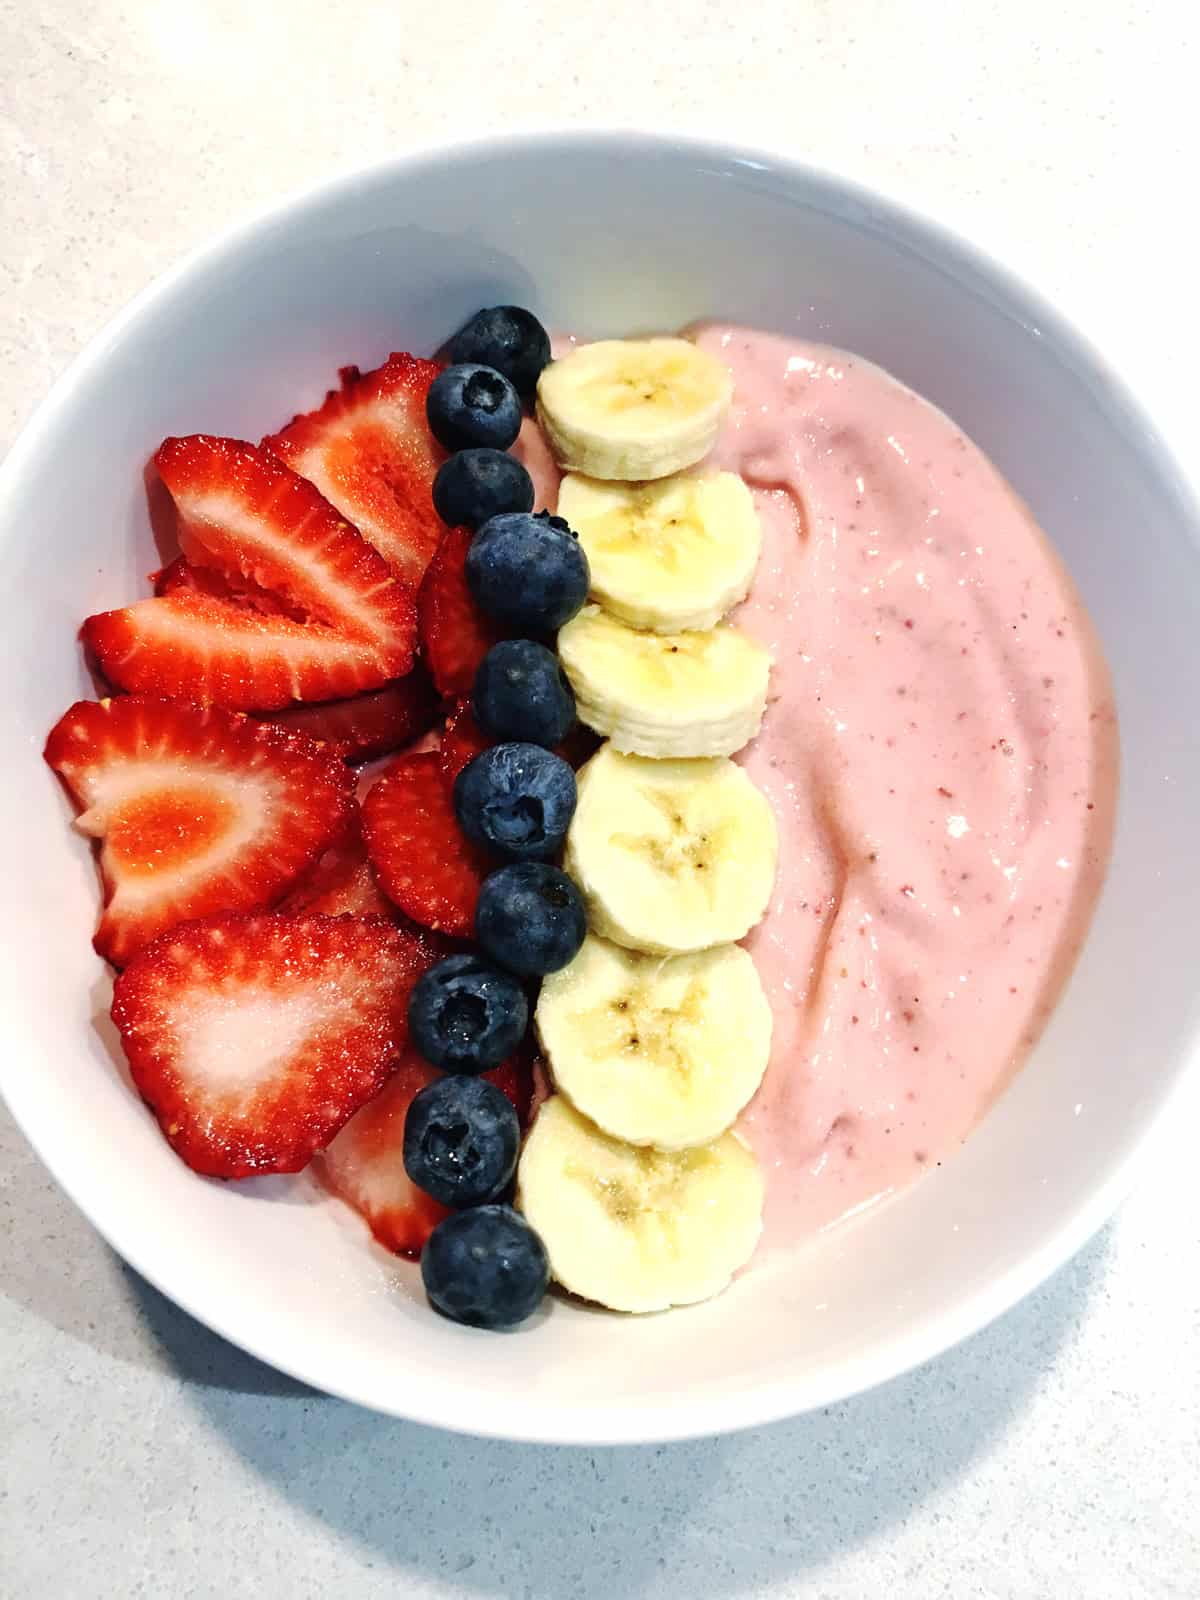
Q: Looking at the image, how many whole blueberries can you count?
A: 10